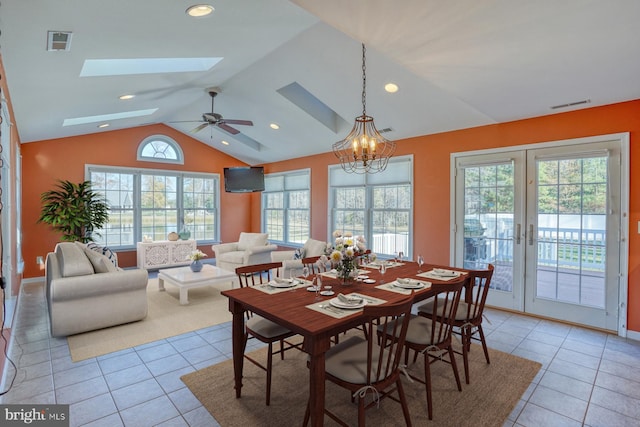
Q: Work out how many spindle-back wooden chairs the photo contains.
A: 6